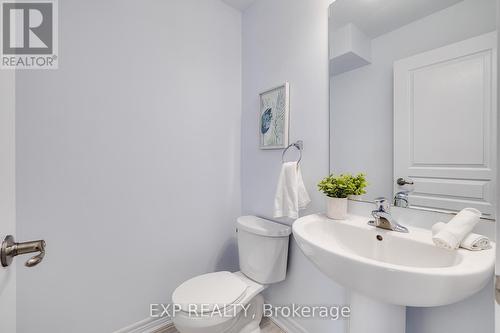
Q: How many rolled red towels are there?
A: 0